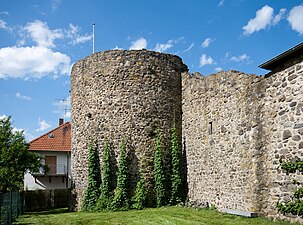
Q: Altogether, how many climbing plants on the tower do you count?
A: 6